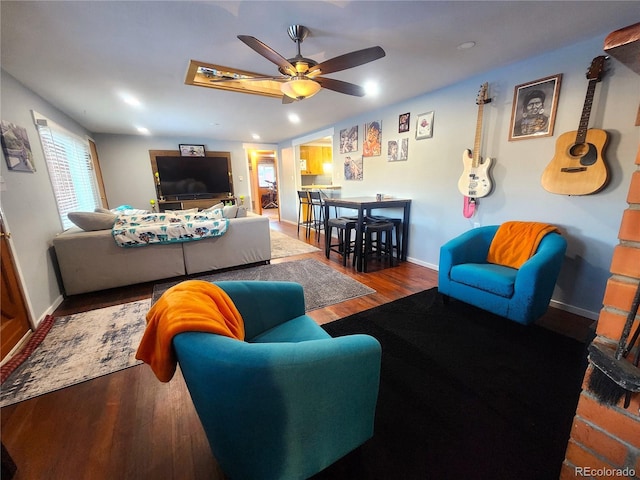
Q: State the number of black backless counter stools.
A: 4